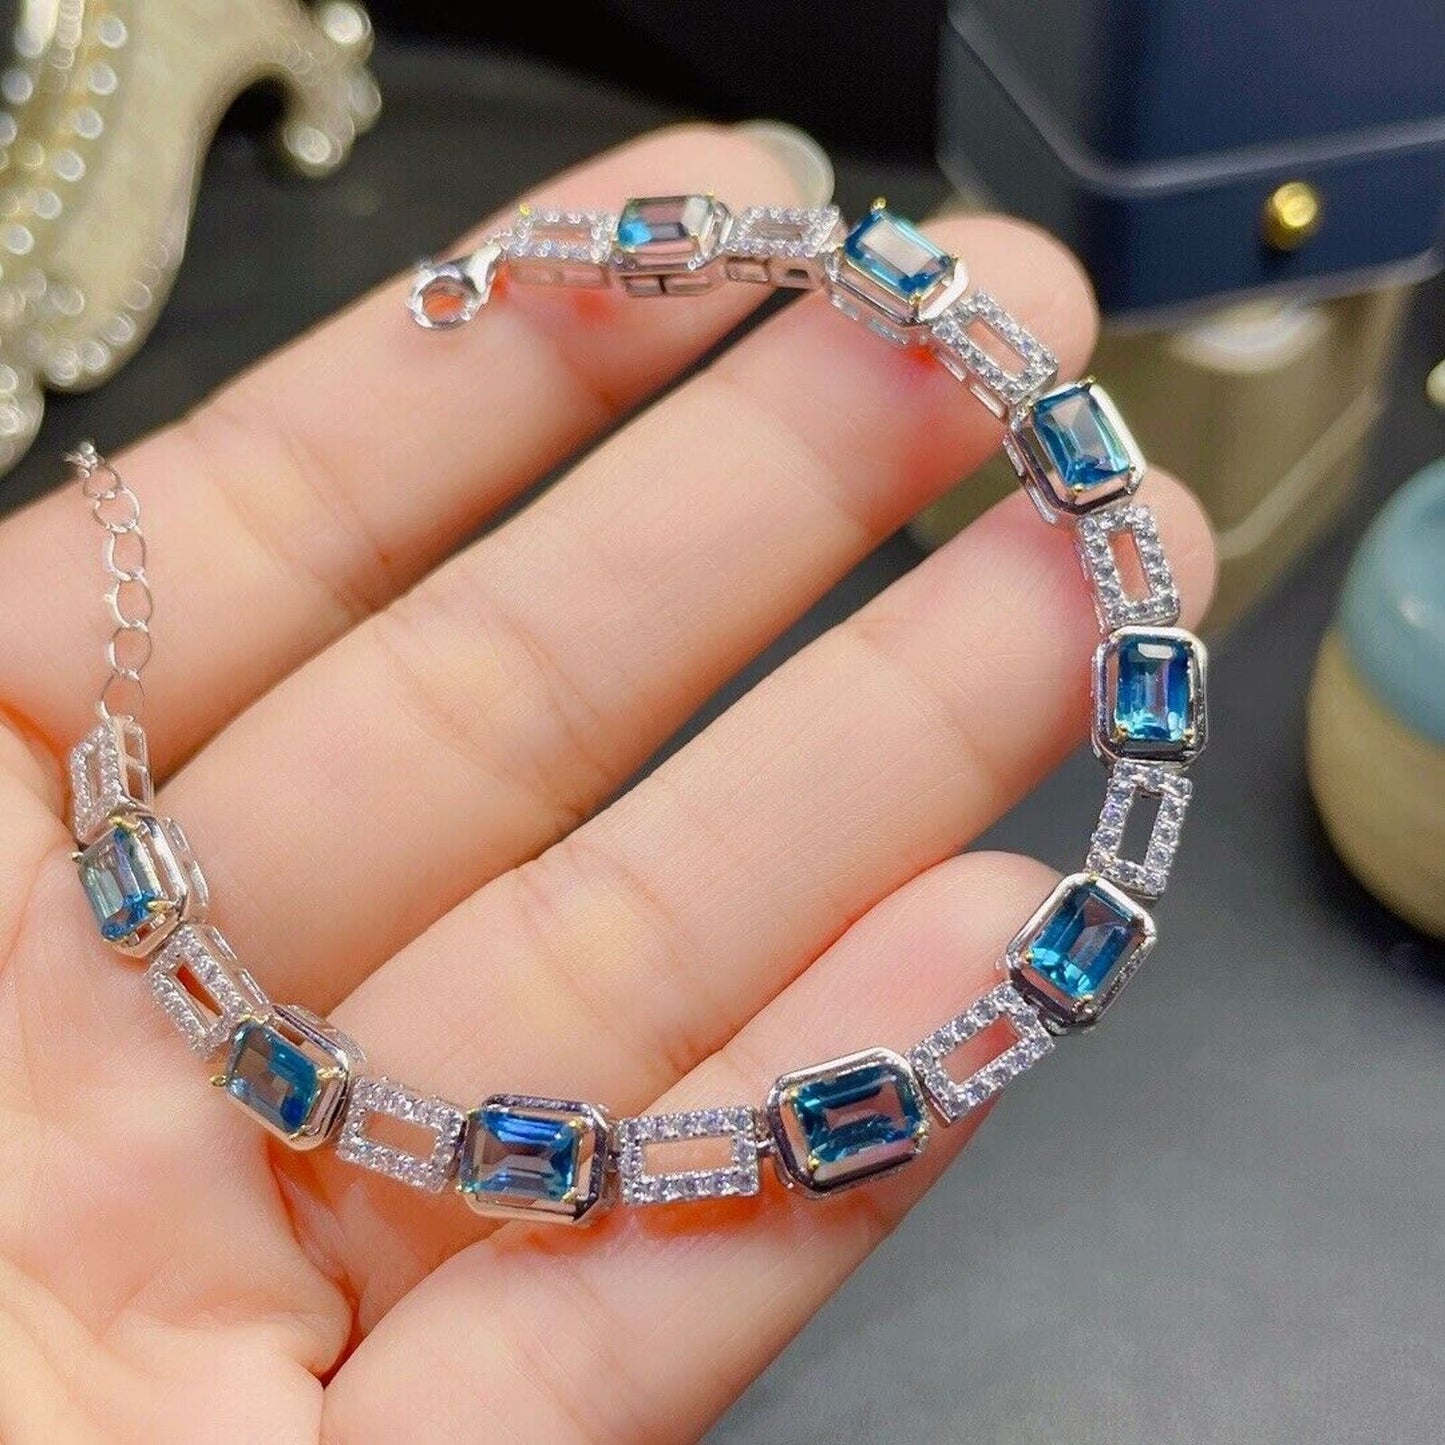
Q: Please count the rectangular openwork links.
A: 10